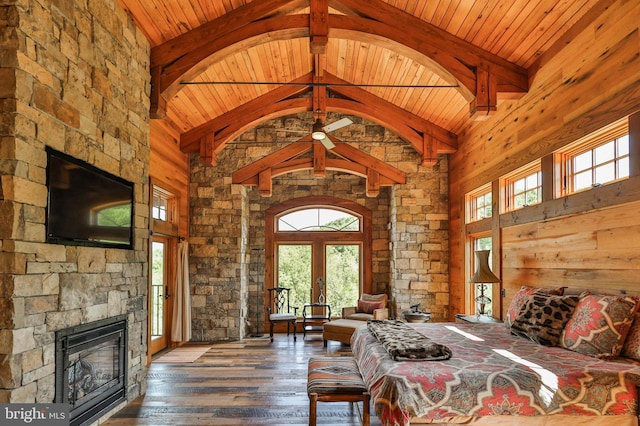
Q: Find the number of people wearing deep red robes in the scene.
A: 0